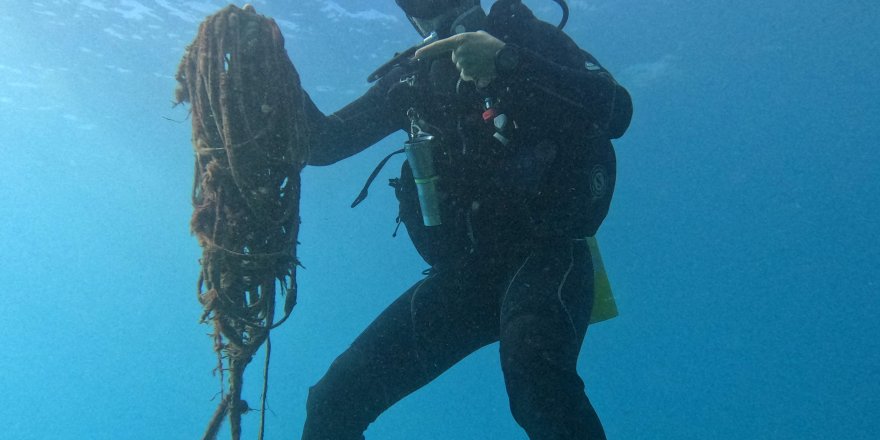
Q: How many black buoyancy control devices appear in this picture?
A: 1